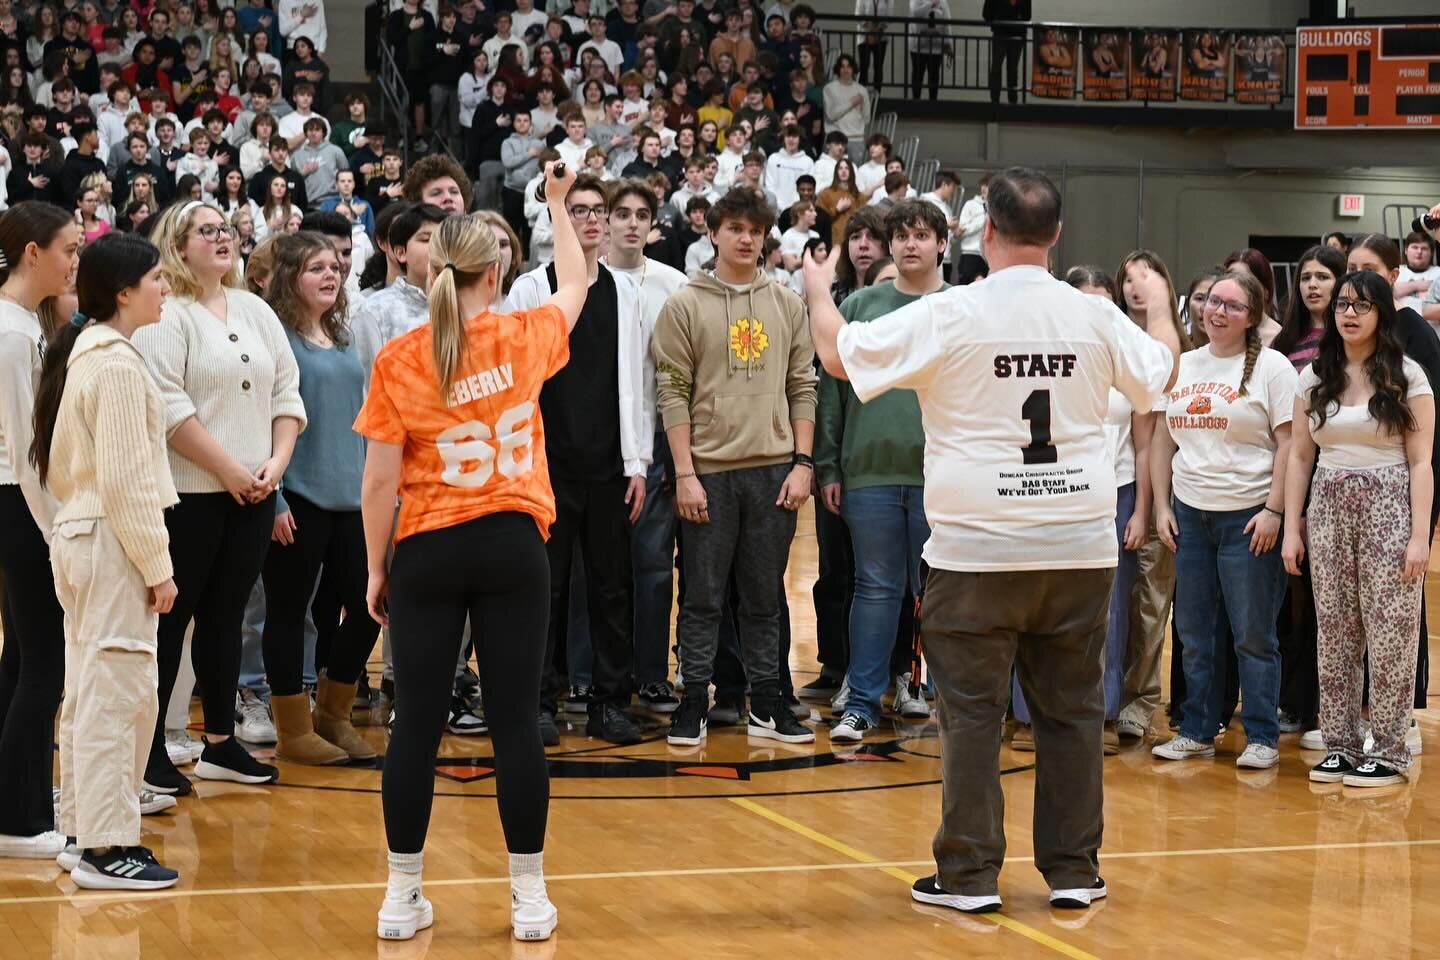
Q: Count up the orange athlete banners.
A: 5